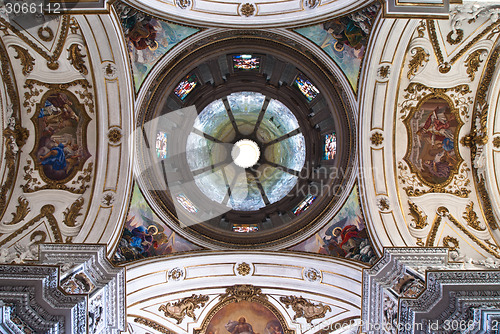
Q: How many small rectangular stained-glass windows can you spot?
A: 8